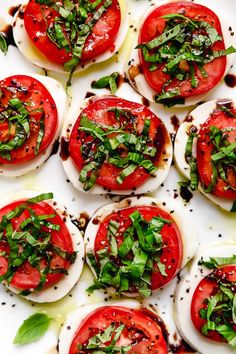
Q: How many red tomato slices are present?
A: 9